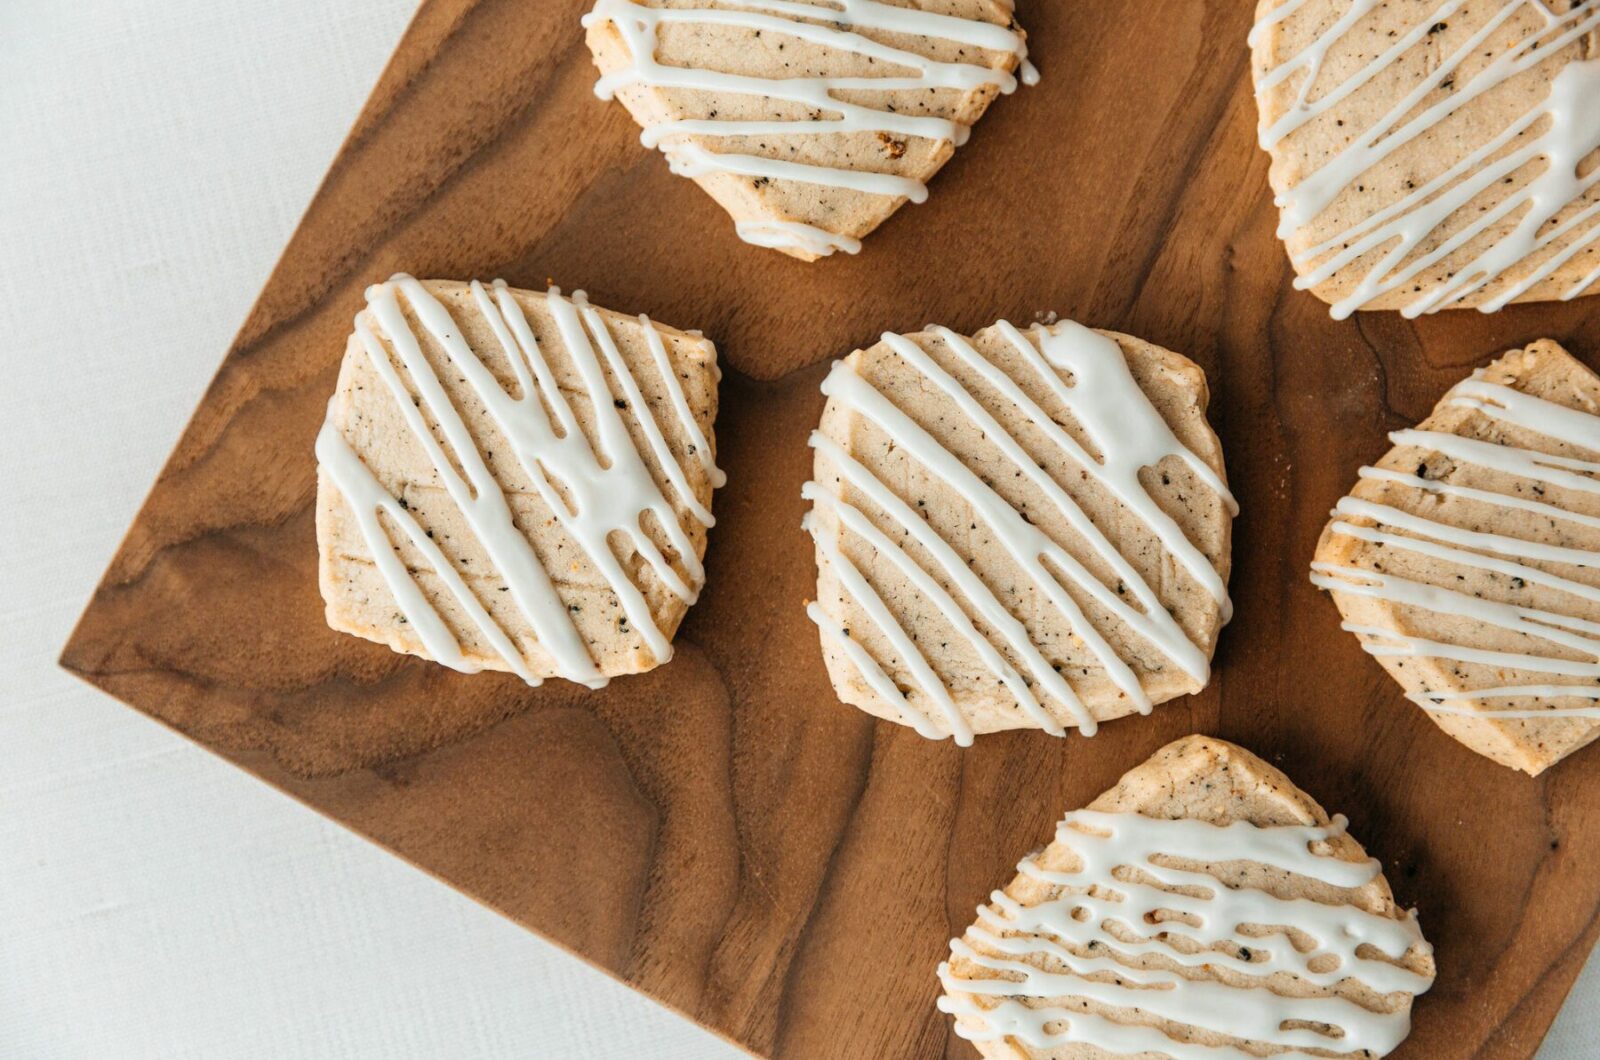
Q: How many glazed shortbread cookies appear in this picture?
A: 6